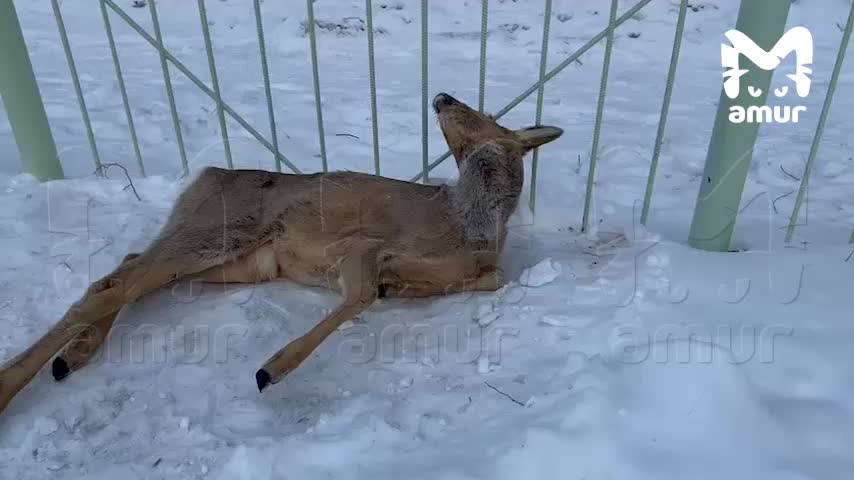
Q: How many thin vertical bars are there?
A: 13